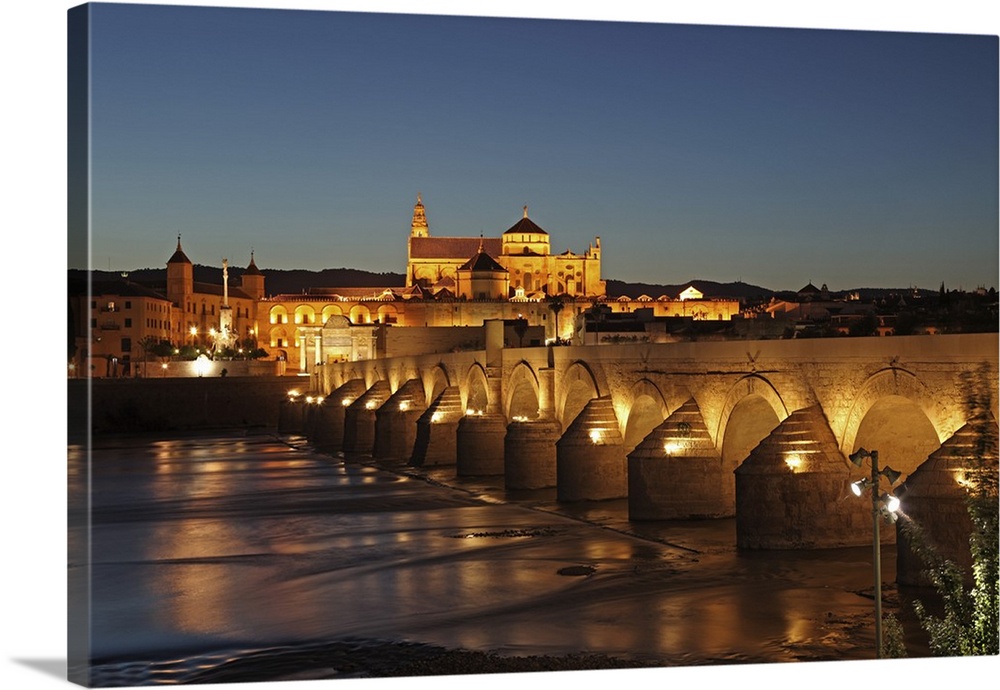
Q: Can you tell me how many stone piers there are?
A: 12